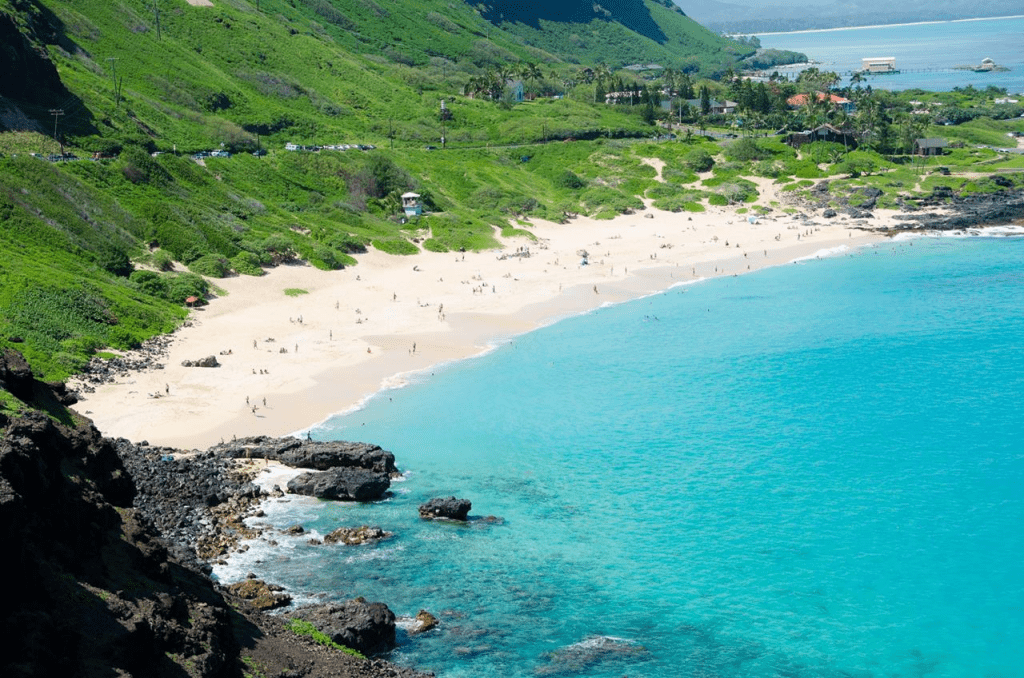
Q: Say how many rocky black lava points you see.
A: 2